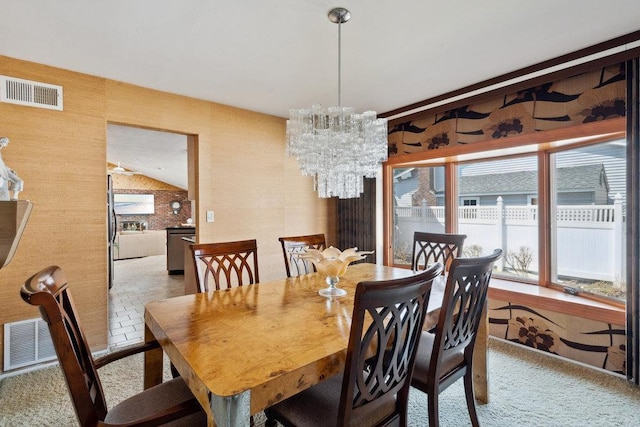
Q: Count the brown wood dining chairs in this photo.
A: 6